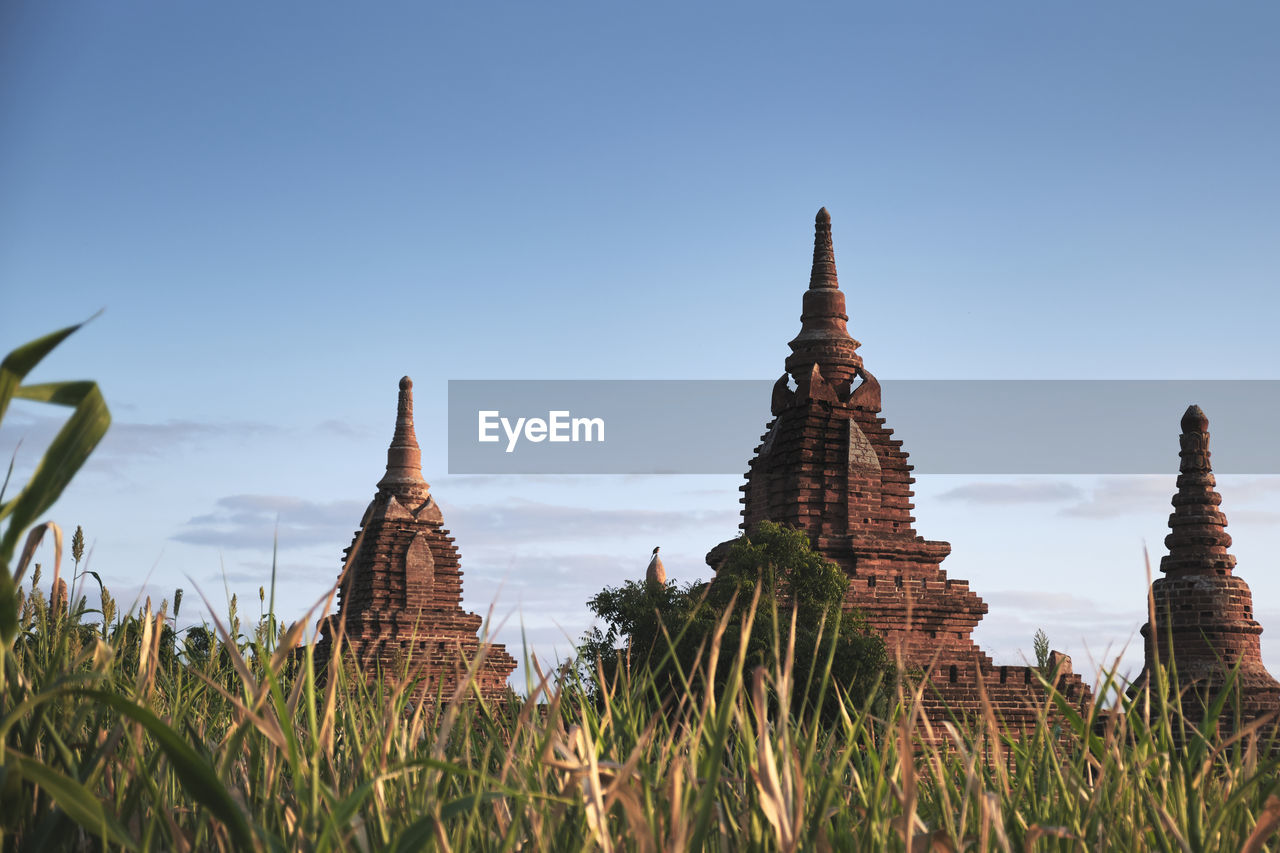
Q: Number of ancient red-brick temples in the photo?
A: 3